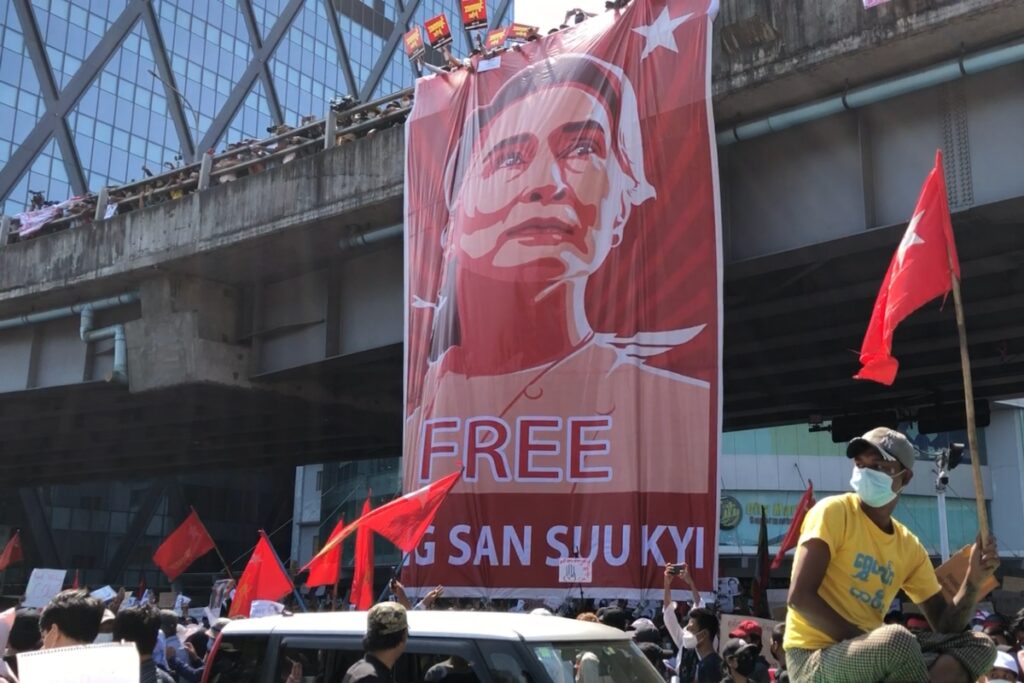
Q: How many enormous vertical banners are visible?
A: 1